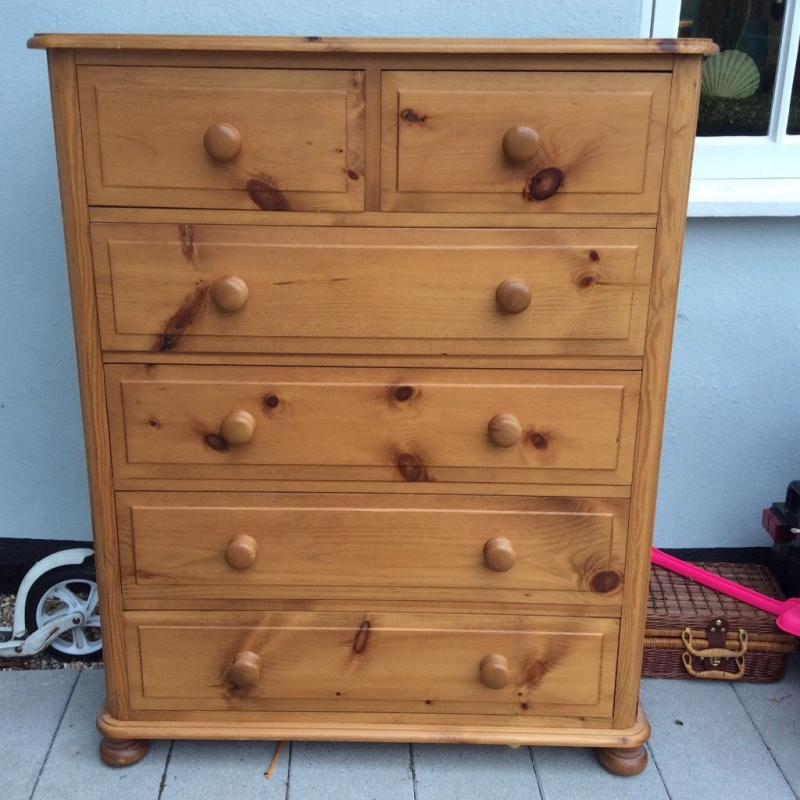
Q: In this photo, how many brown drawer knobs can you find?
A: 10